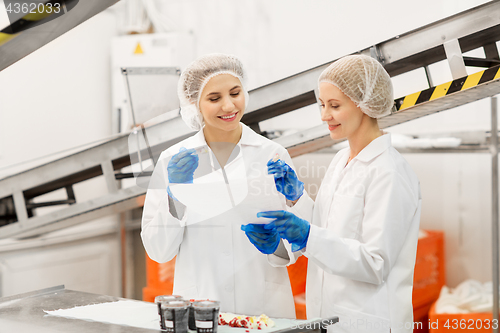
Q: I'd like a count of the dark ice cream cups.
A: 4